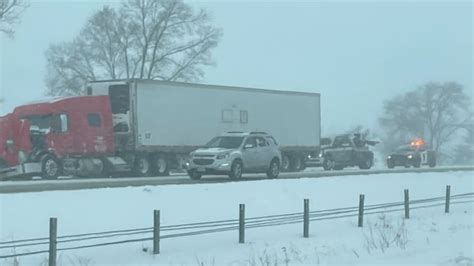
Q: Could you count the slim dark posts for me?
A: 7